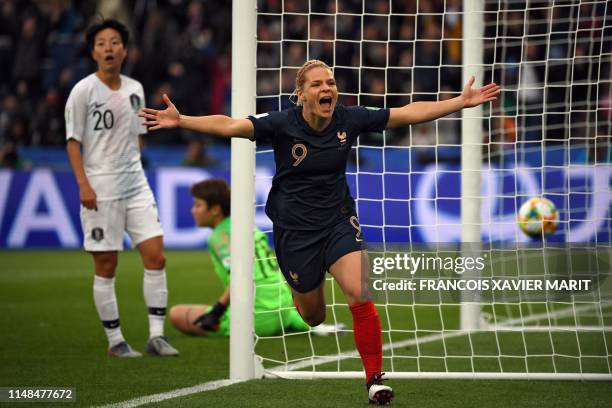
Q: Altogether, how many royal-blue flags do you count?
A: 0